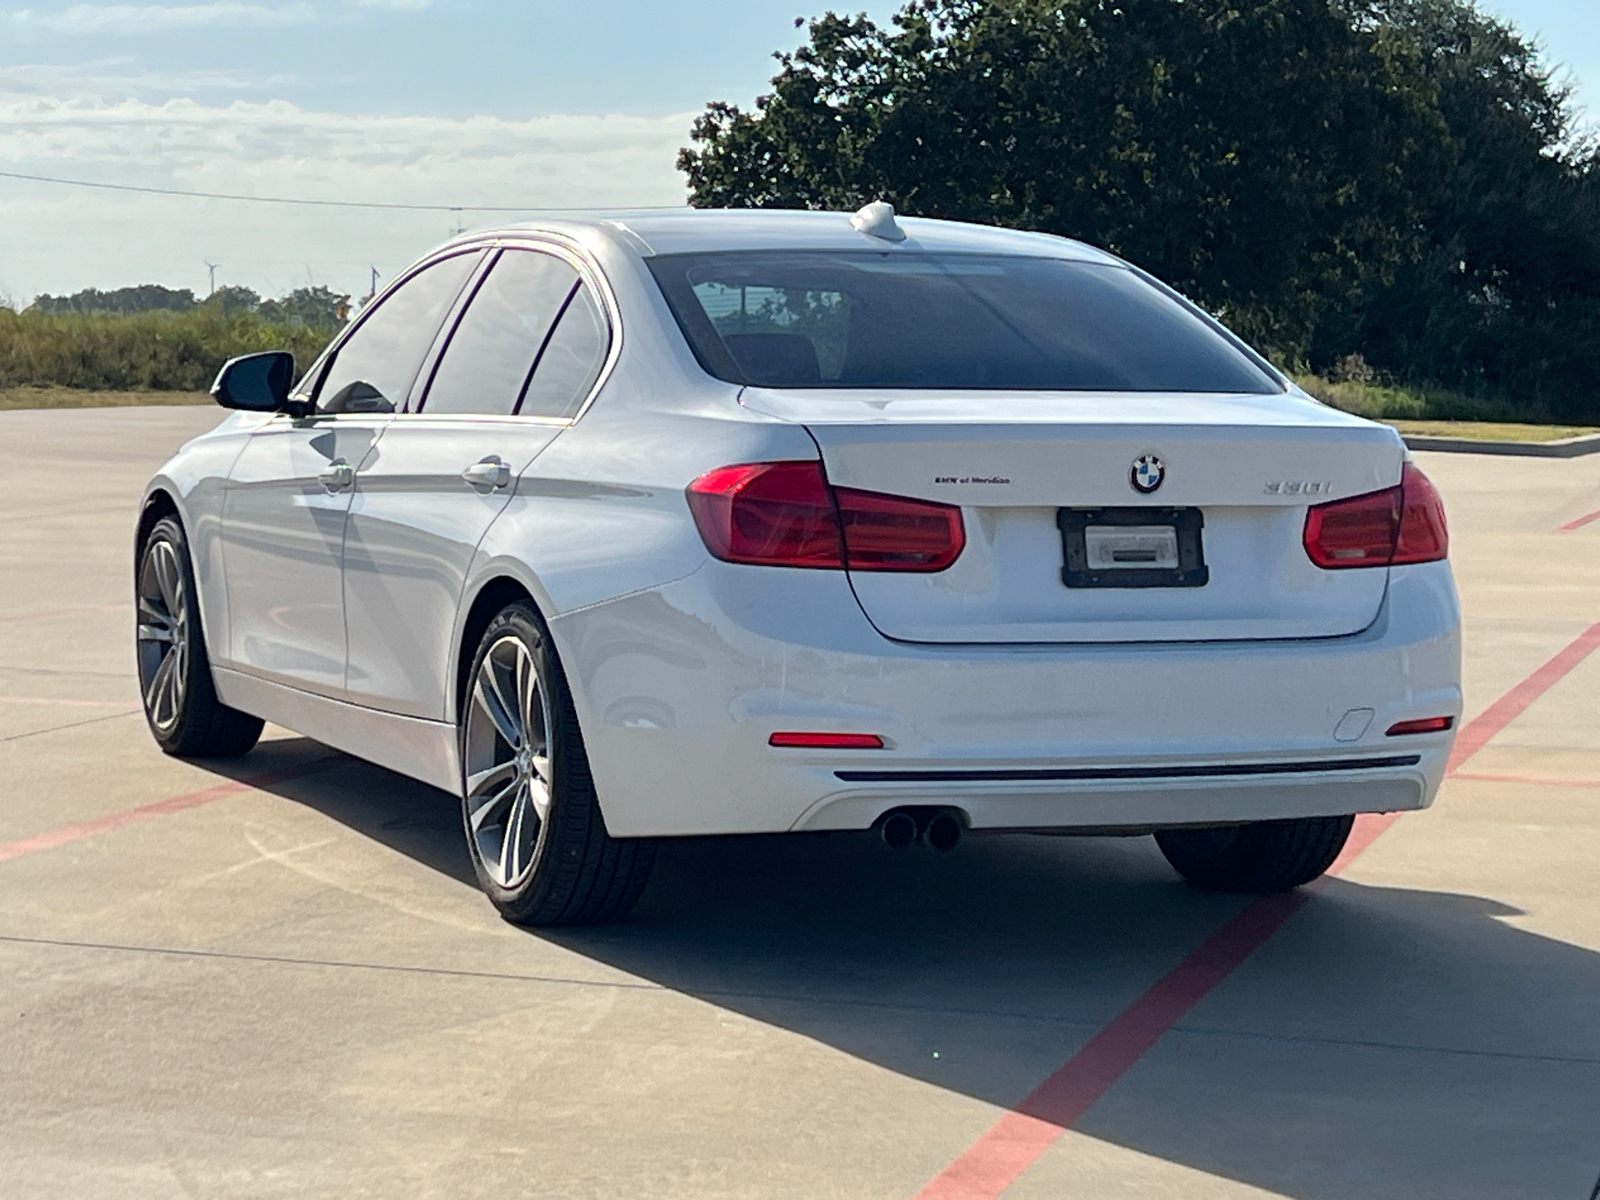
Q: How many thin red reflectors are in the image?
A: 2